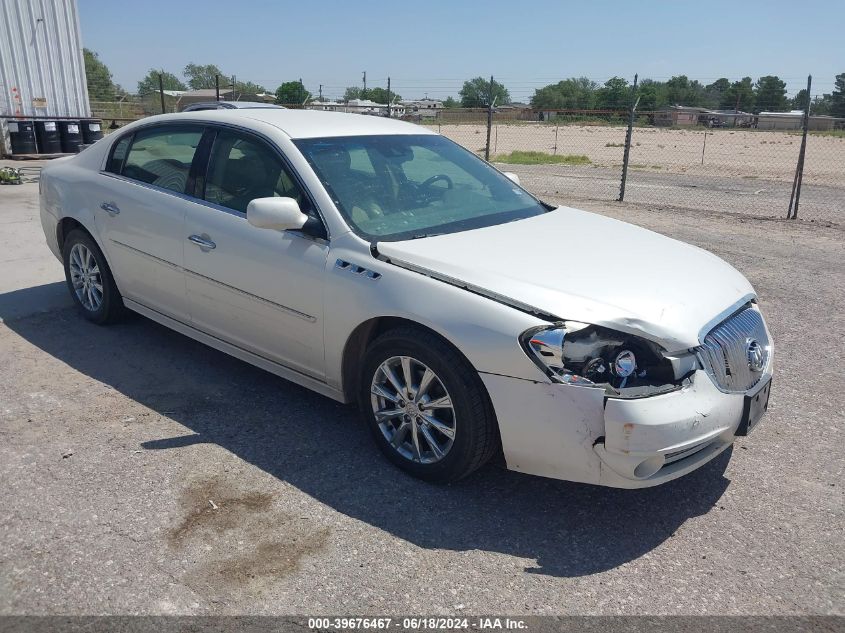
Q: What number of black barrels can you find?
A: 4